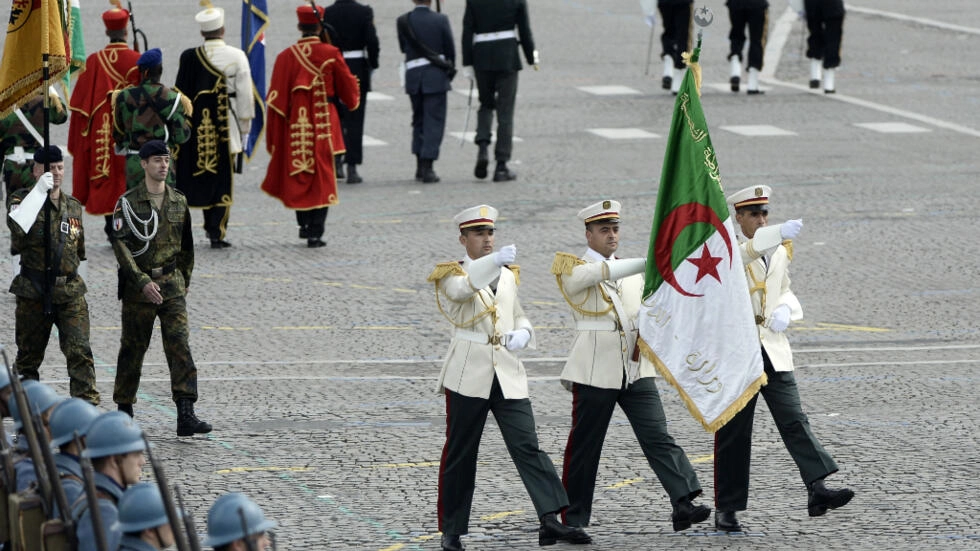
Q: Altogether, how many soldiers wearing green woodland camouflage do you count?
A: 4